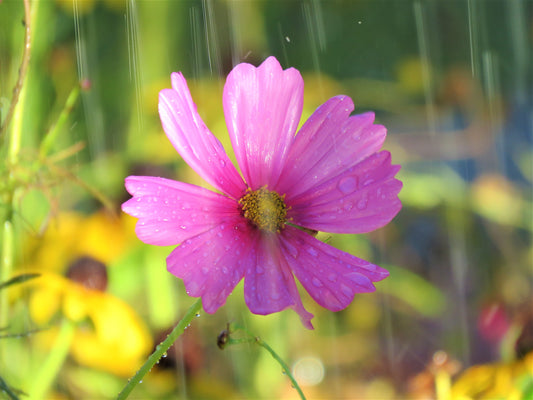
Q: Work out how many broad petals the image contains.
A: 8